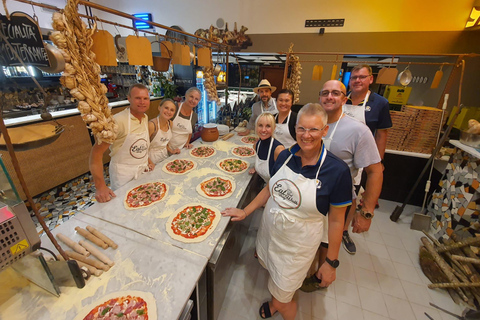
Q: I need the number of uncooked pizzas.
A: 9